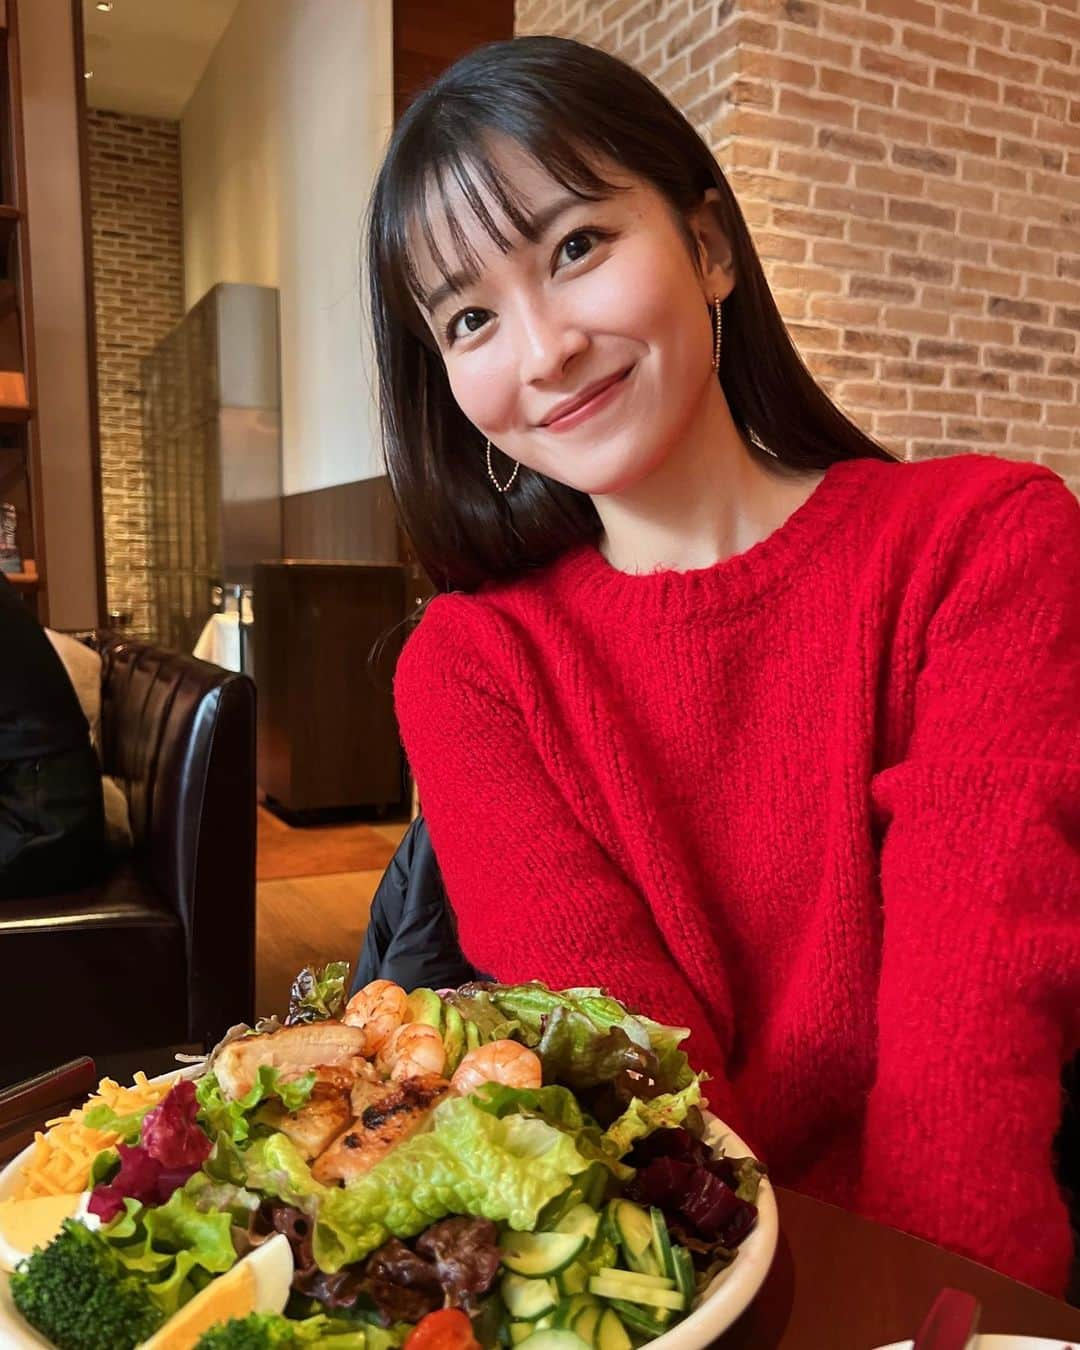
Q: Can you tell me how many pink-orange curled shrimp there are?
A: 3